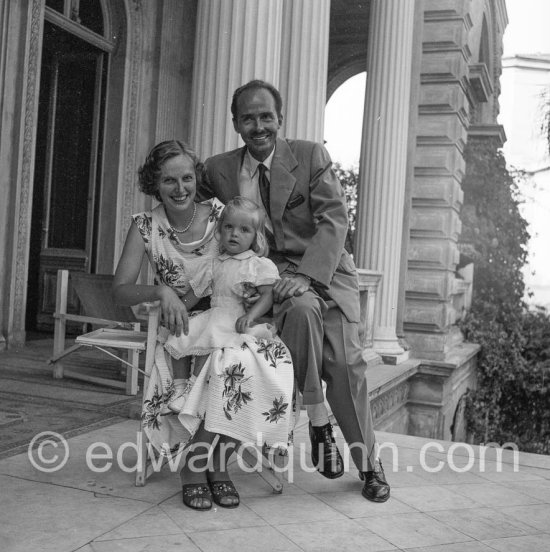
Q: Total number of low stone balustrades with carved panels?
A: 1